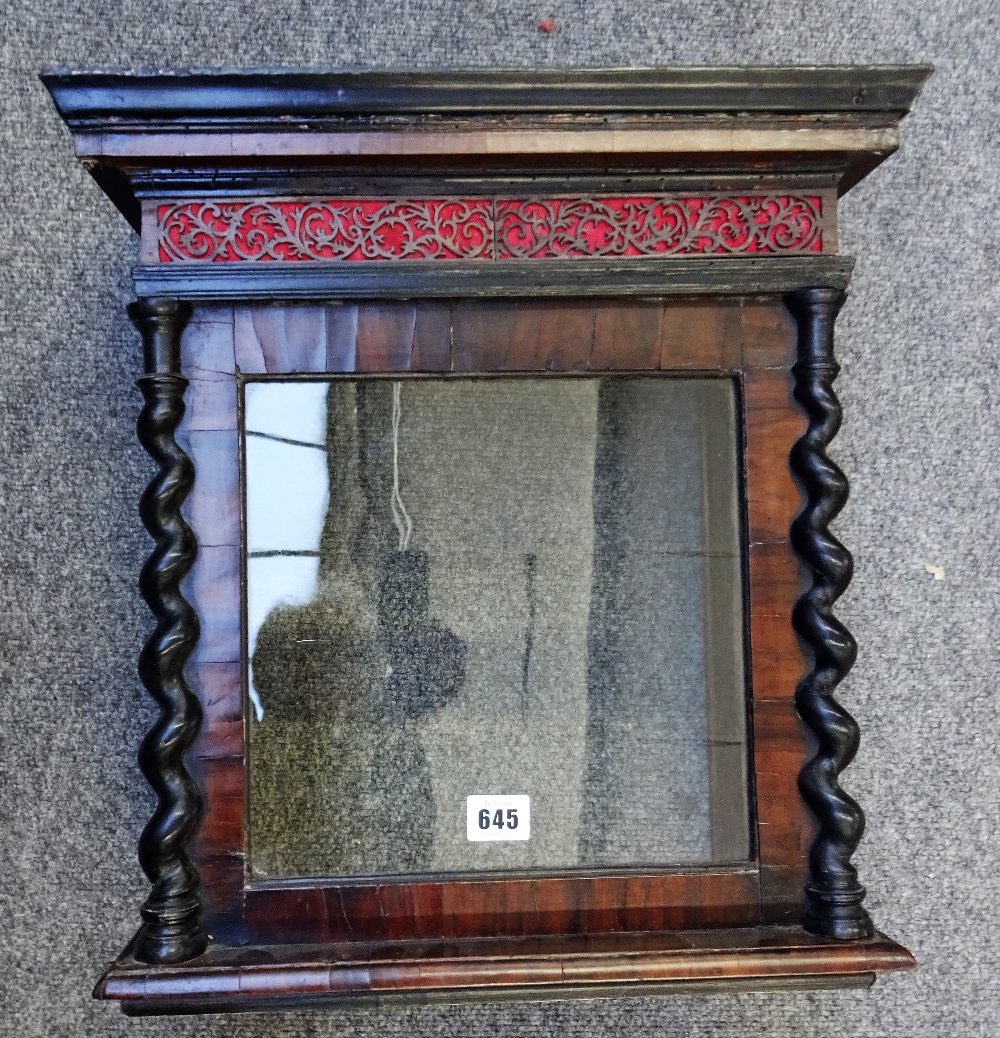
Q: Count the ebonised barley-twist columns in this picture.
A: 2